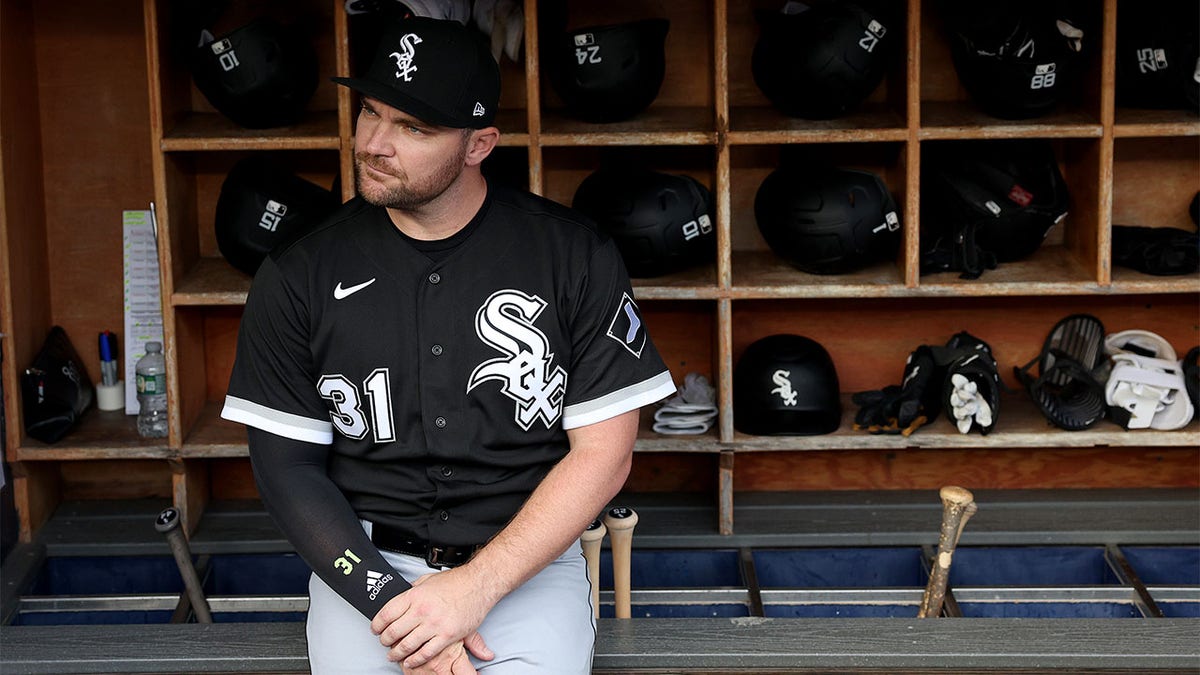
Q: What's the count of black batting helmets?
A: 10